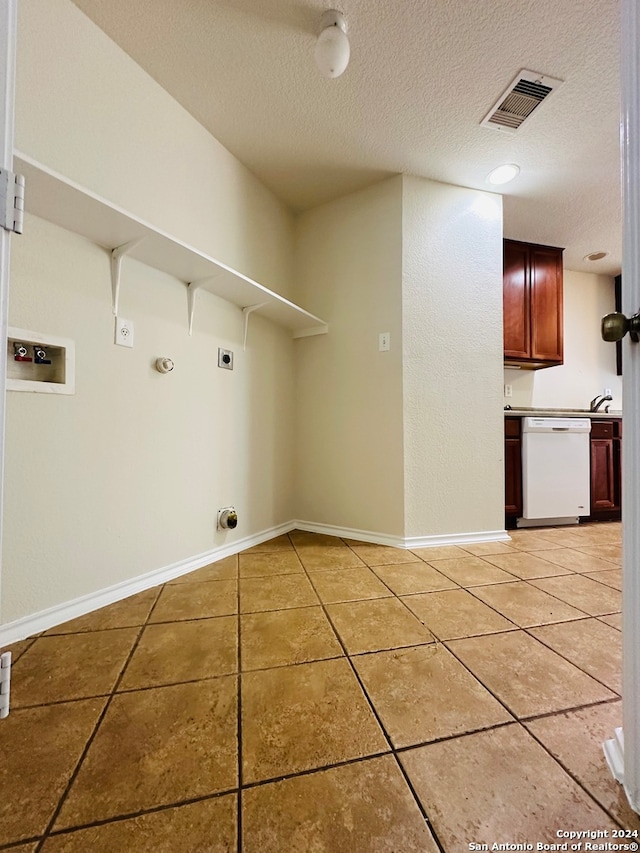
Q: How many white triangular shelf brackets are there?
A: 3